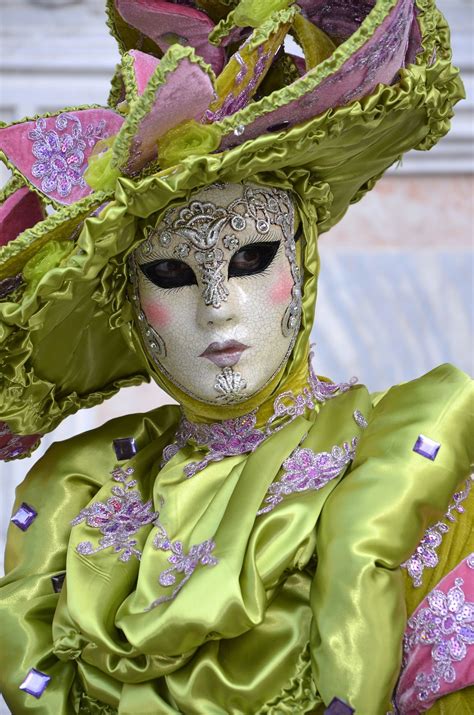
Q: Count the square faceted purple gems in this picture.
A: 6